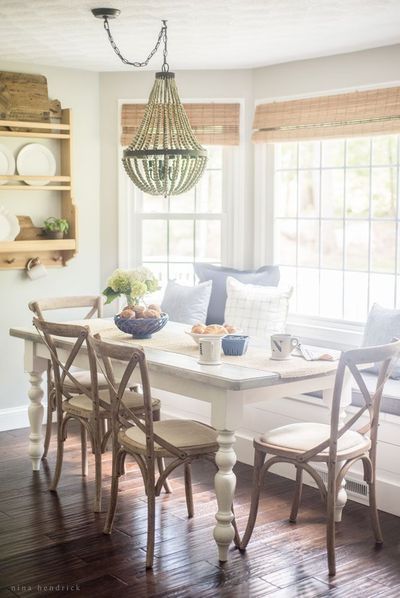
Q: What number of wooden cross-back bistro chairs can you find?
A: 4